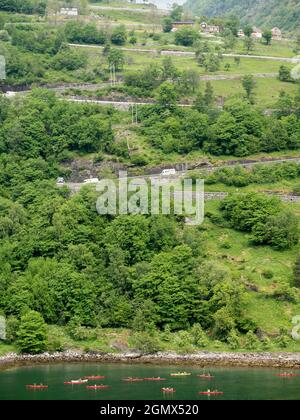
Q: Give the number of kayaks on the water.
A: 11